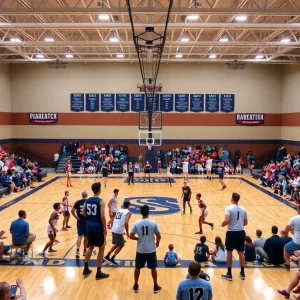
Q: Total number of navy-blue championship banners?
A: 11